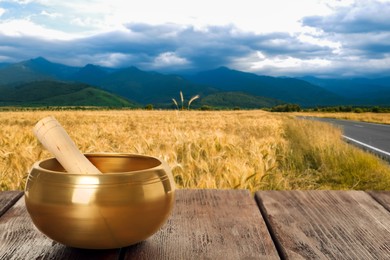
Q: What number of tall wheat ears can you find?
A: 3